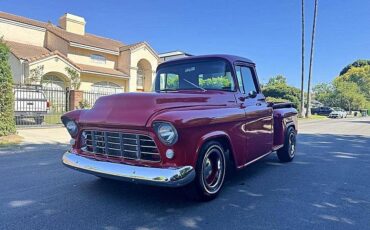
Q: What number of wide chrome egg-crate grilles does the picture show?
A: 1